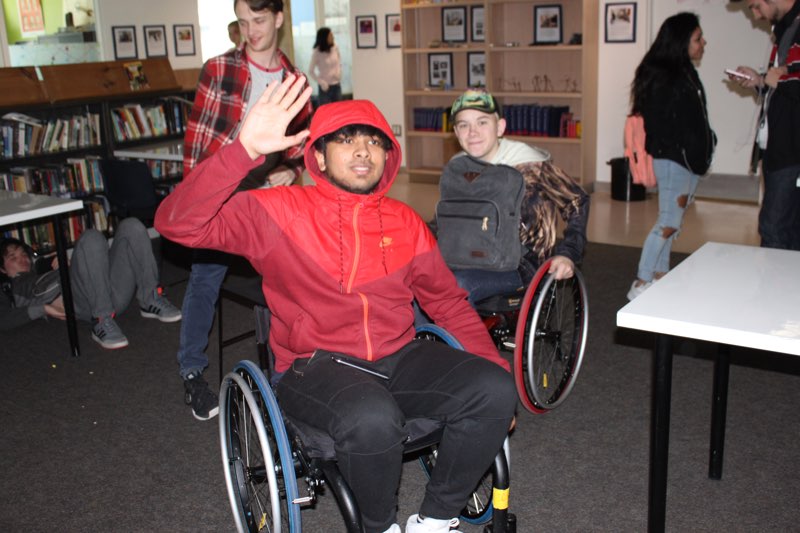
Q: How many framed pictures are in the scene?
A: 11